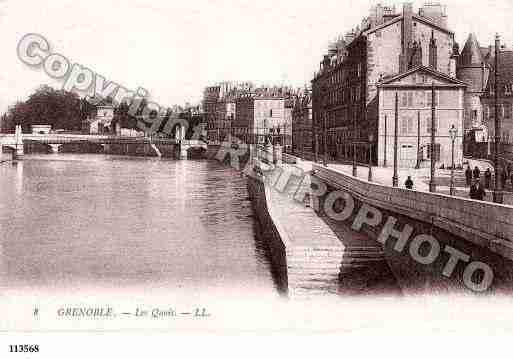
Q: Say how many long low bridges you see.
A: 1